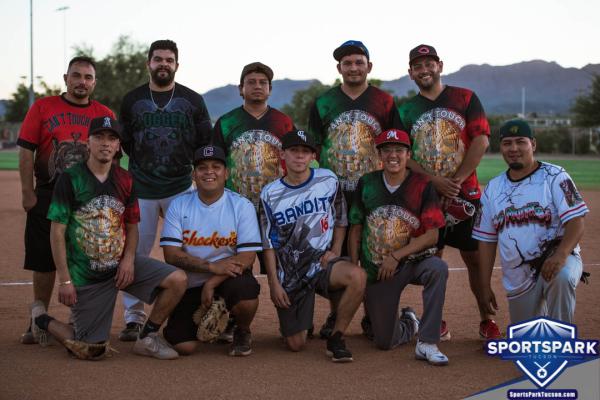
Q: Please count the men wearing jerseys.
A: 10